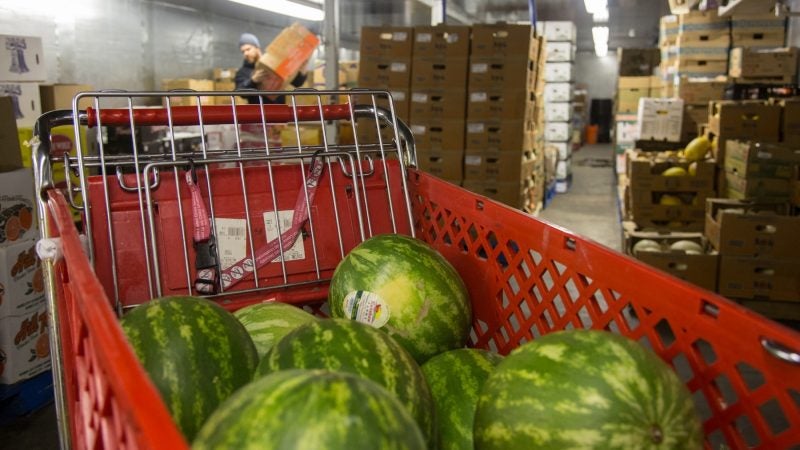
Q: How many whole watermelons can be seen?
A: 7